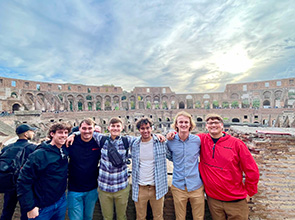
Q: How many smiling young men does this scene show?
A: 6